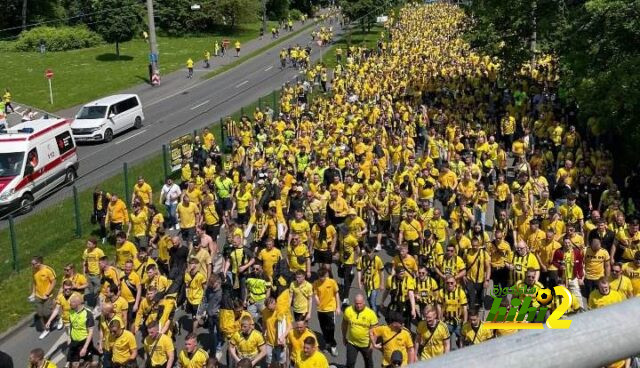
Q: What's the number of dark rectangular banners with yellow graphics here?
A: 1